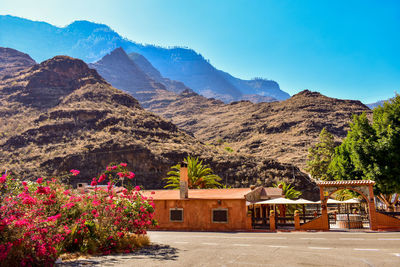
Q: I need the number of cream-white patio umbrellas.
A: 4